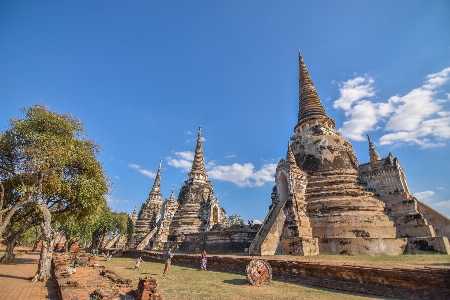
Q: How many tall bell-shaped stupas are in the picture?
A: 3